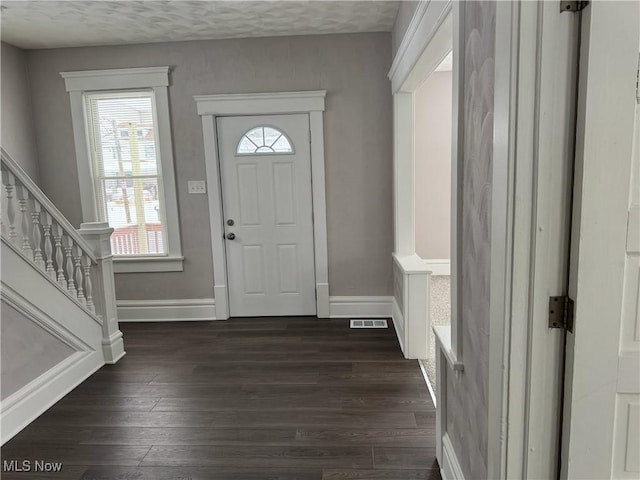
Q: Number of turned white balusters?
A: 8